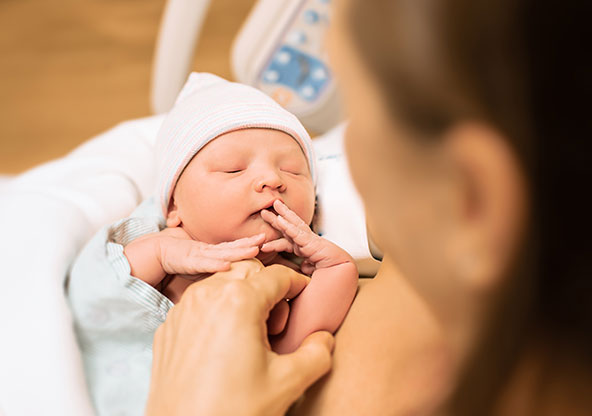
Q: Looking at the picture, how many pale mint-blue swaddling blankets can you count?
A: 1